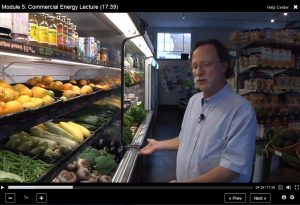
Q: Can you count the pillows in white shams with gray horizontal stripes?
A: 0